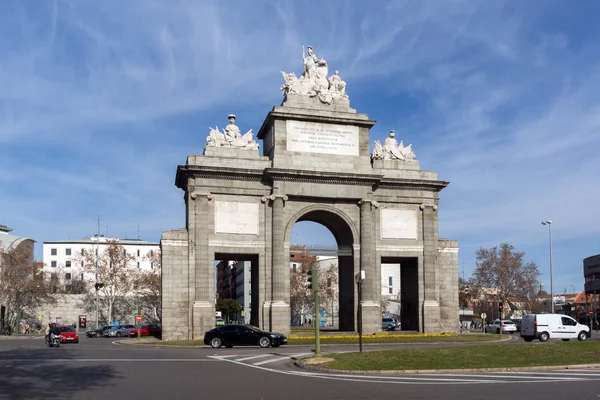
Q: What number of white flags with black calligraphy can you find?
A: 0